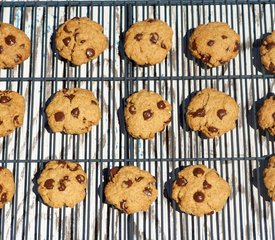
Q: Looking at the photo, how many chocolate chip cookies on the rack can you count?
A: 15